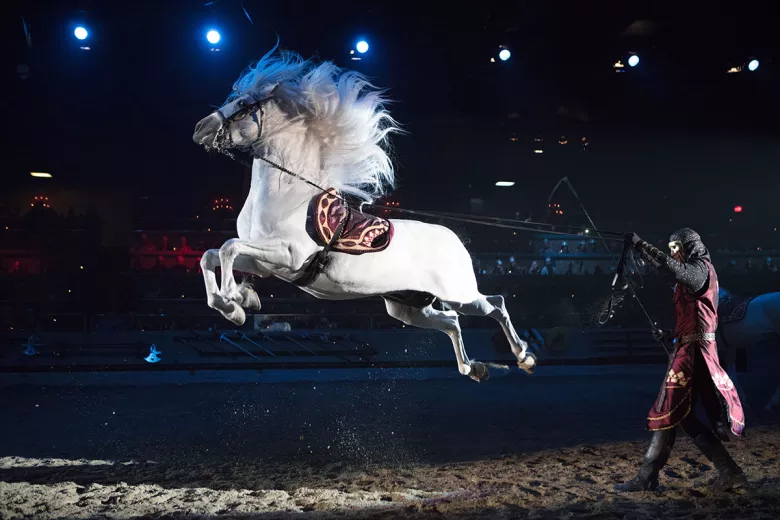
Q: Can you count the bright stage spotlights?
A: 6